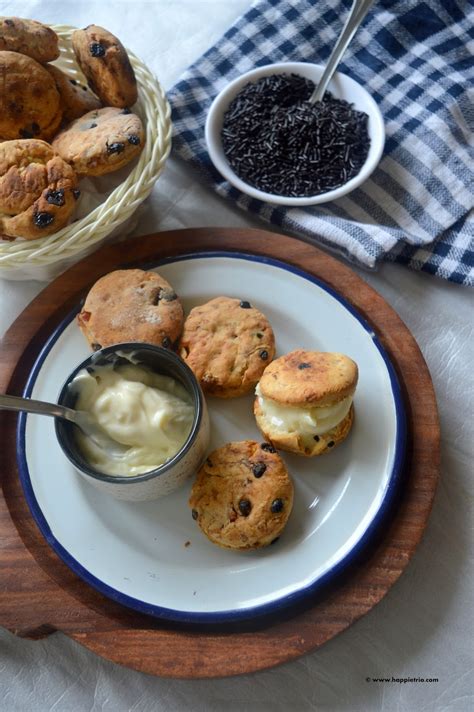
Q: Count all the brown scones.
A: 10